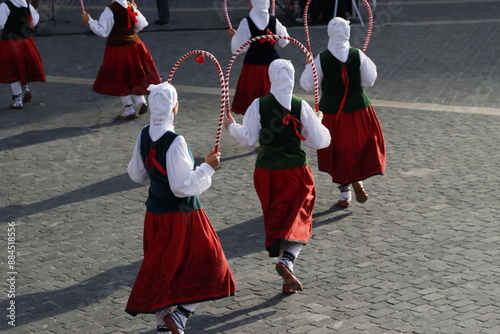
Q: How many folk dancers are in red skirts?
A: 6